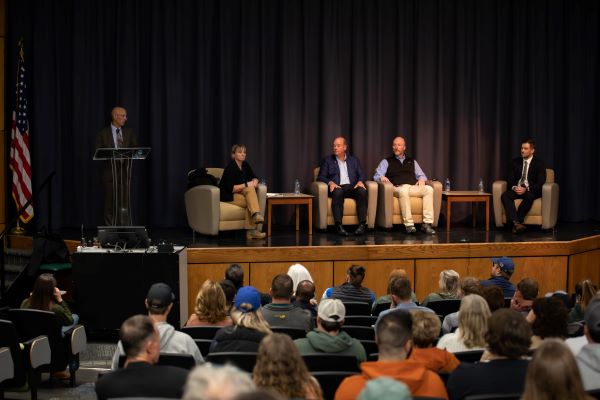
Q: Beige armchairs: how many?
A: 4